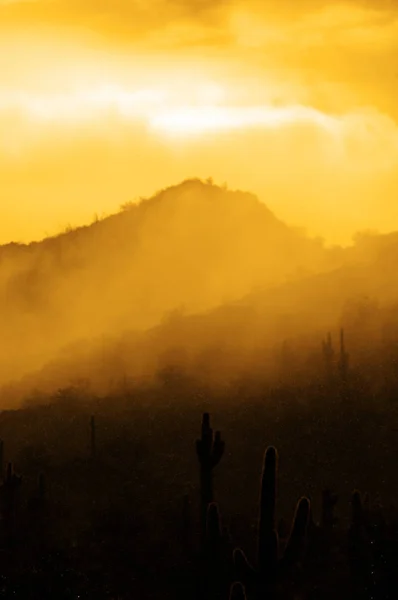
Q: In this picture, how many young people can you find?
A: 0